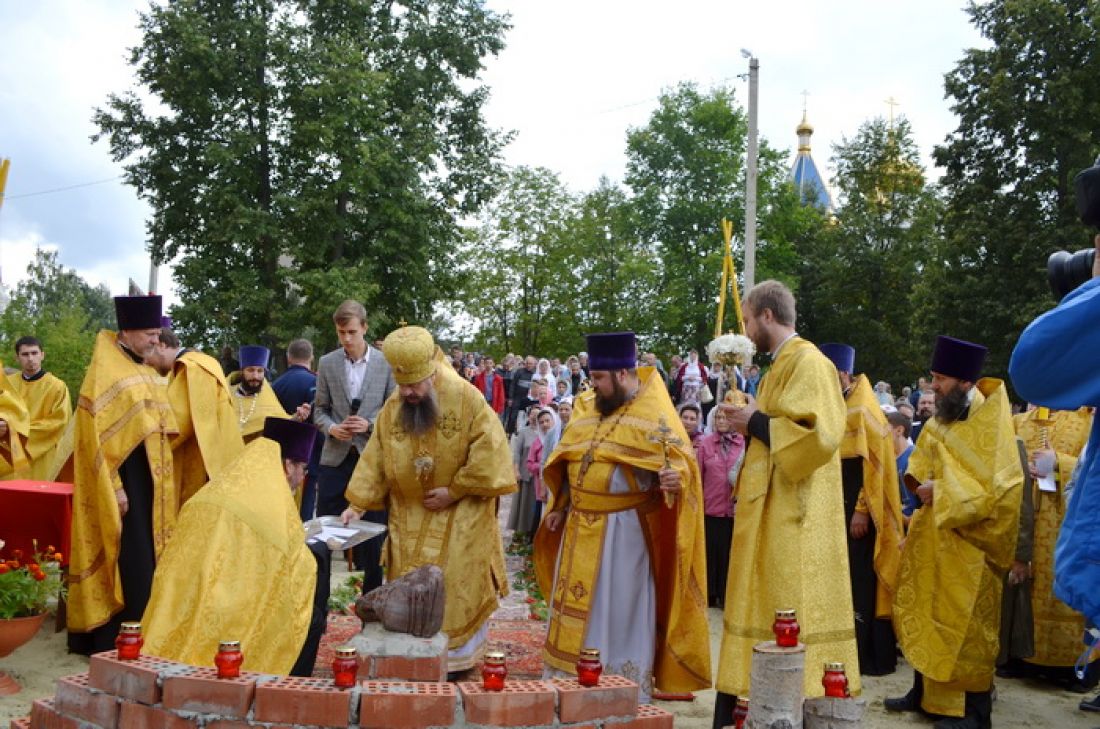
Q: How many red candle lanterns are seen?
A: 8